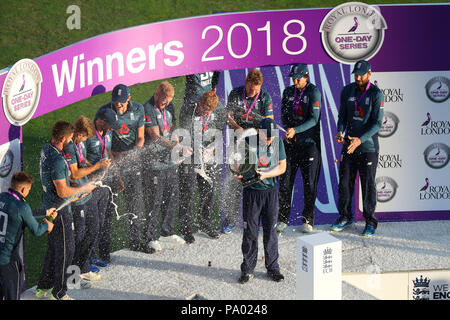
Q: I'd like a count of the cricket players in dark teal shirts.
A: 12